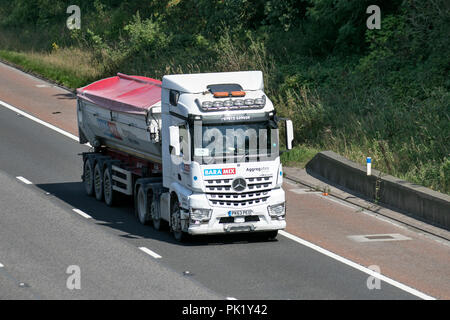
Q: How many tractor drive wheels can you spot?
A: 2